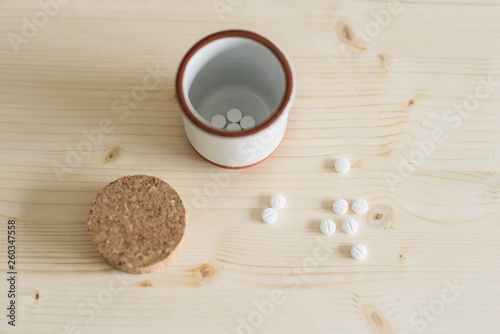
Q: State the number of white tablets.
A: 12